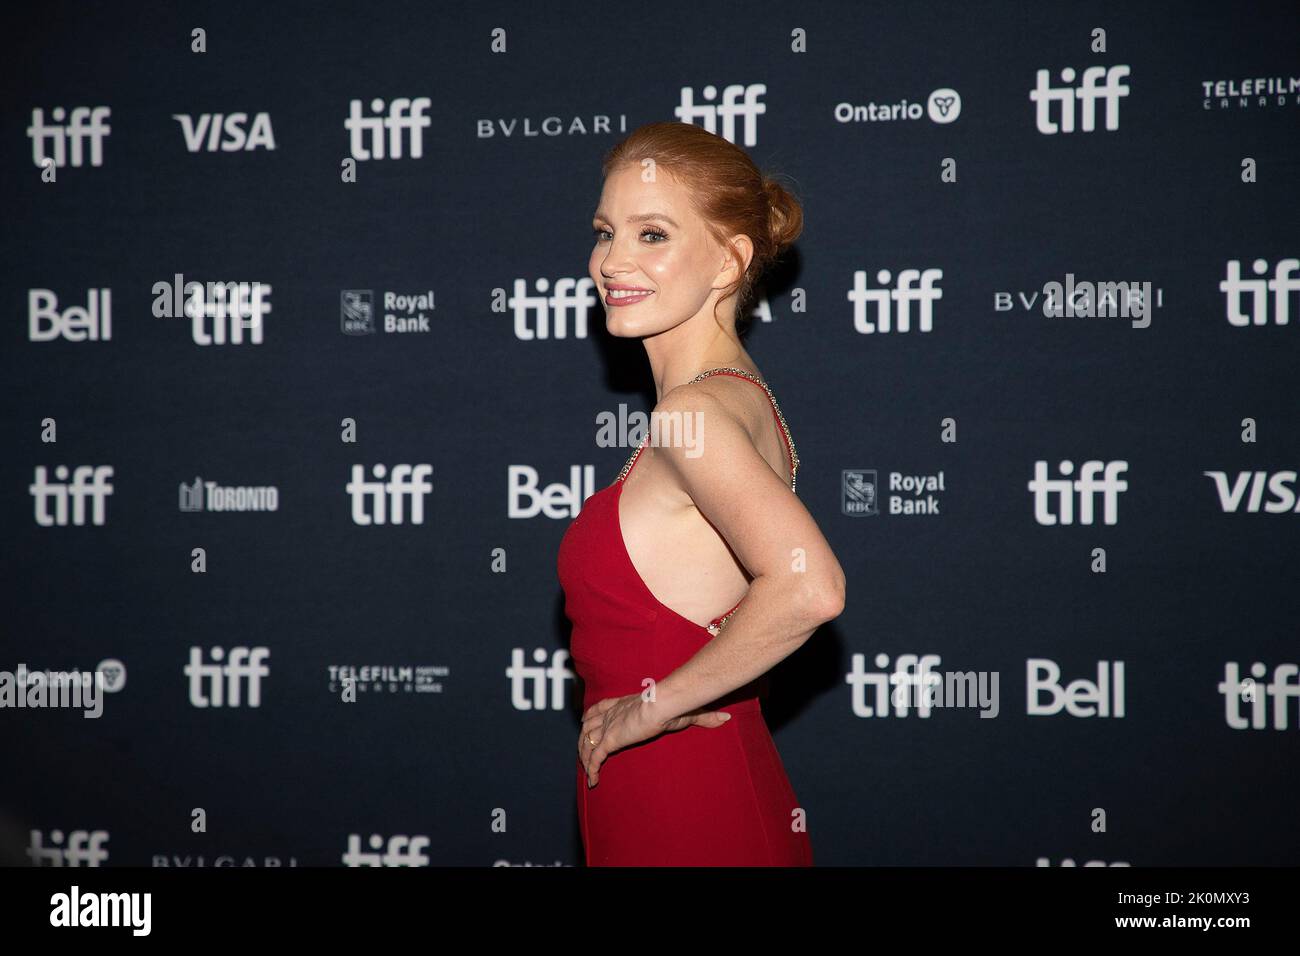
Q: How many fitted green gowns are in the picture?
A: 0